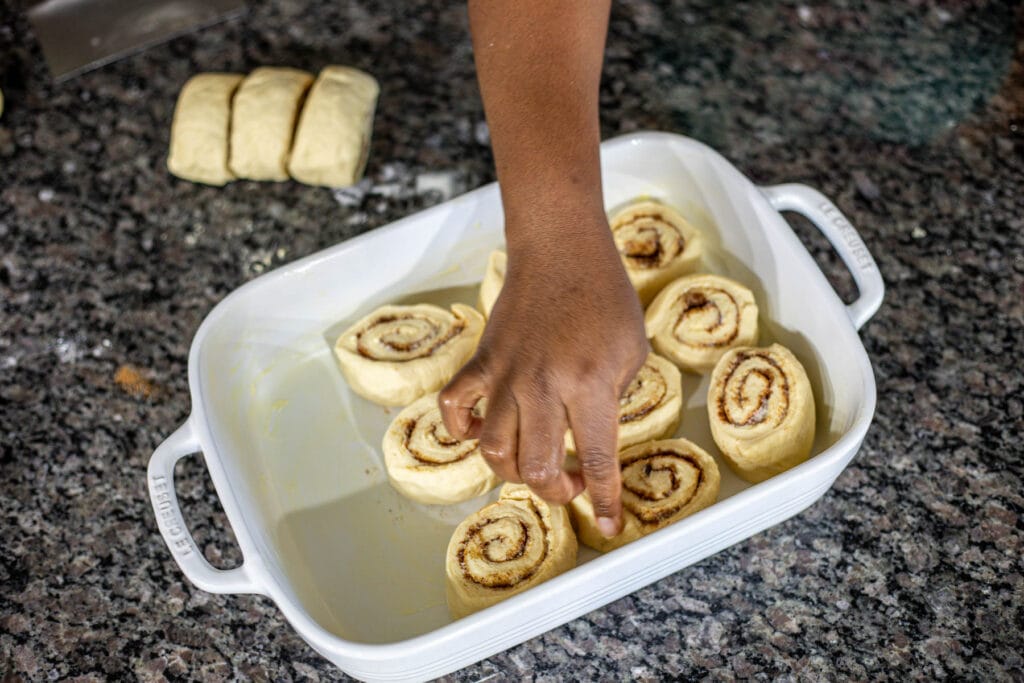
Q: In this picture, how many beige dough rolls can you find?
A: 12